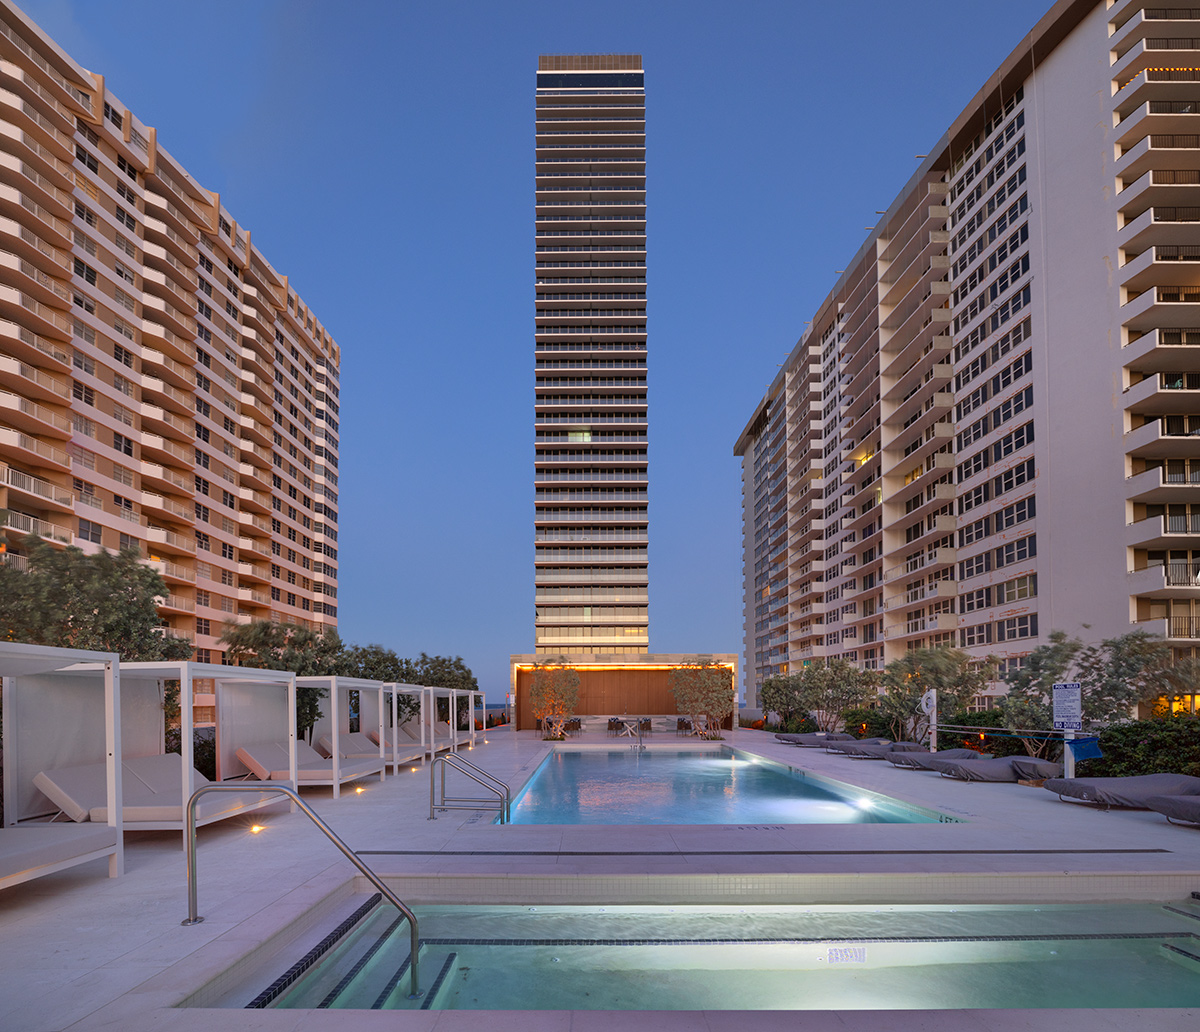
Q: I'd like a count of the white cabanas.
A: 7